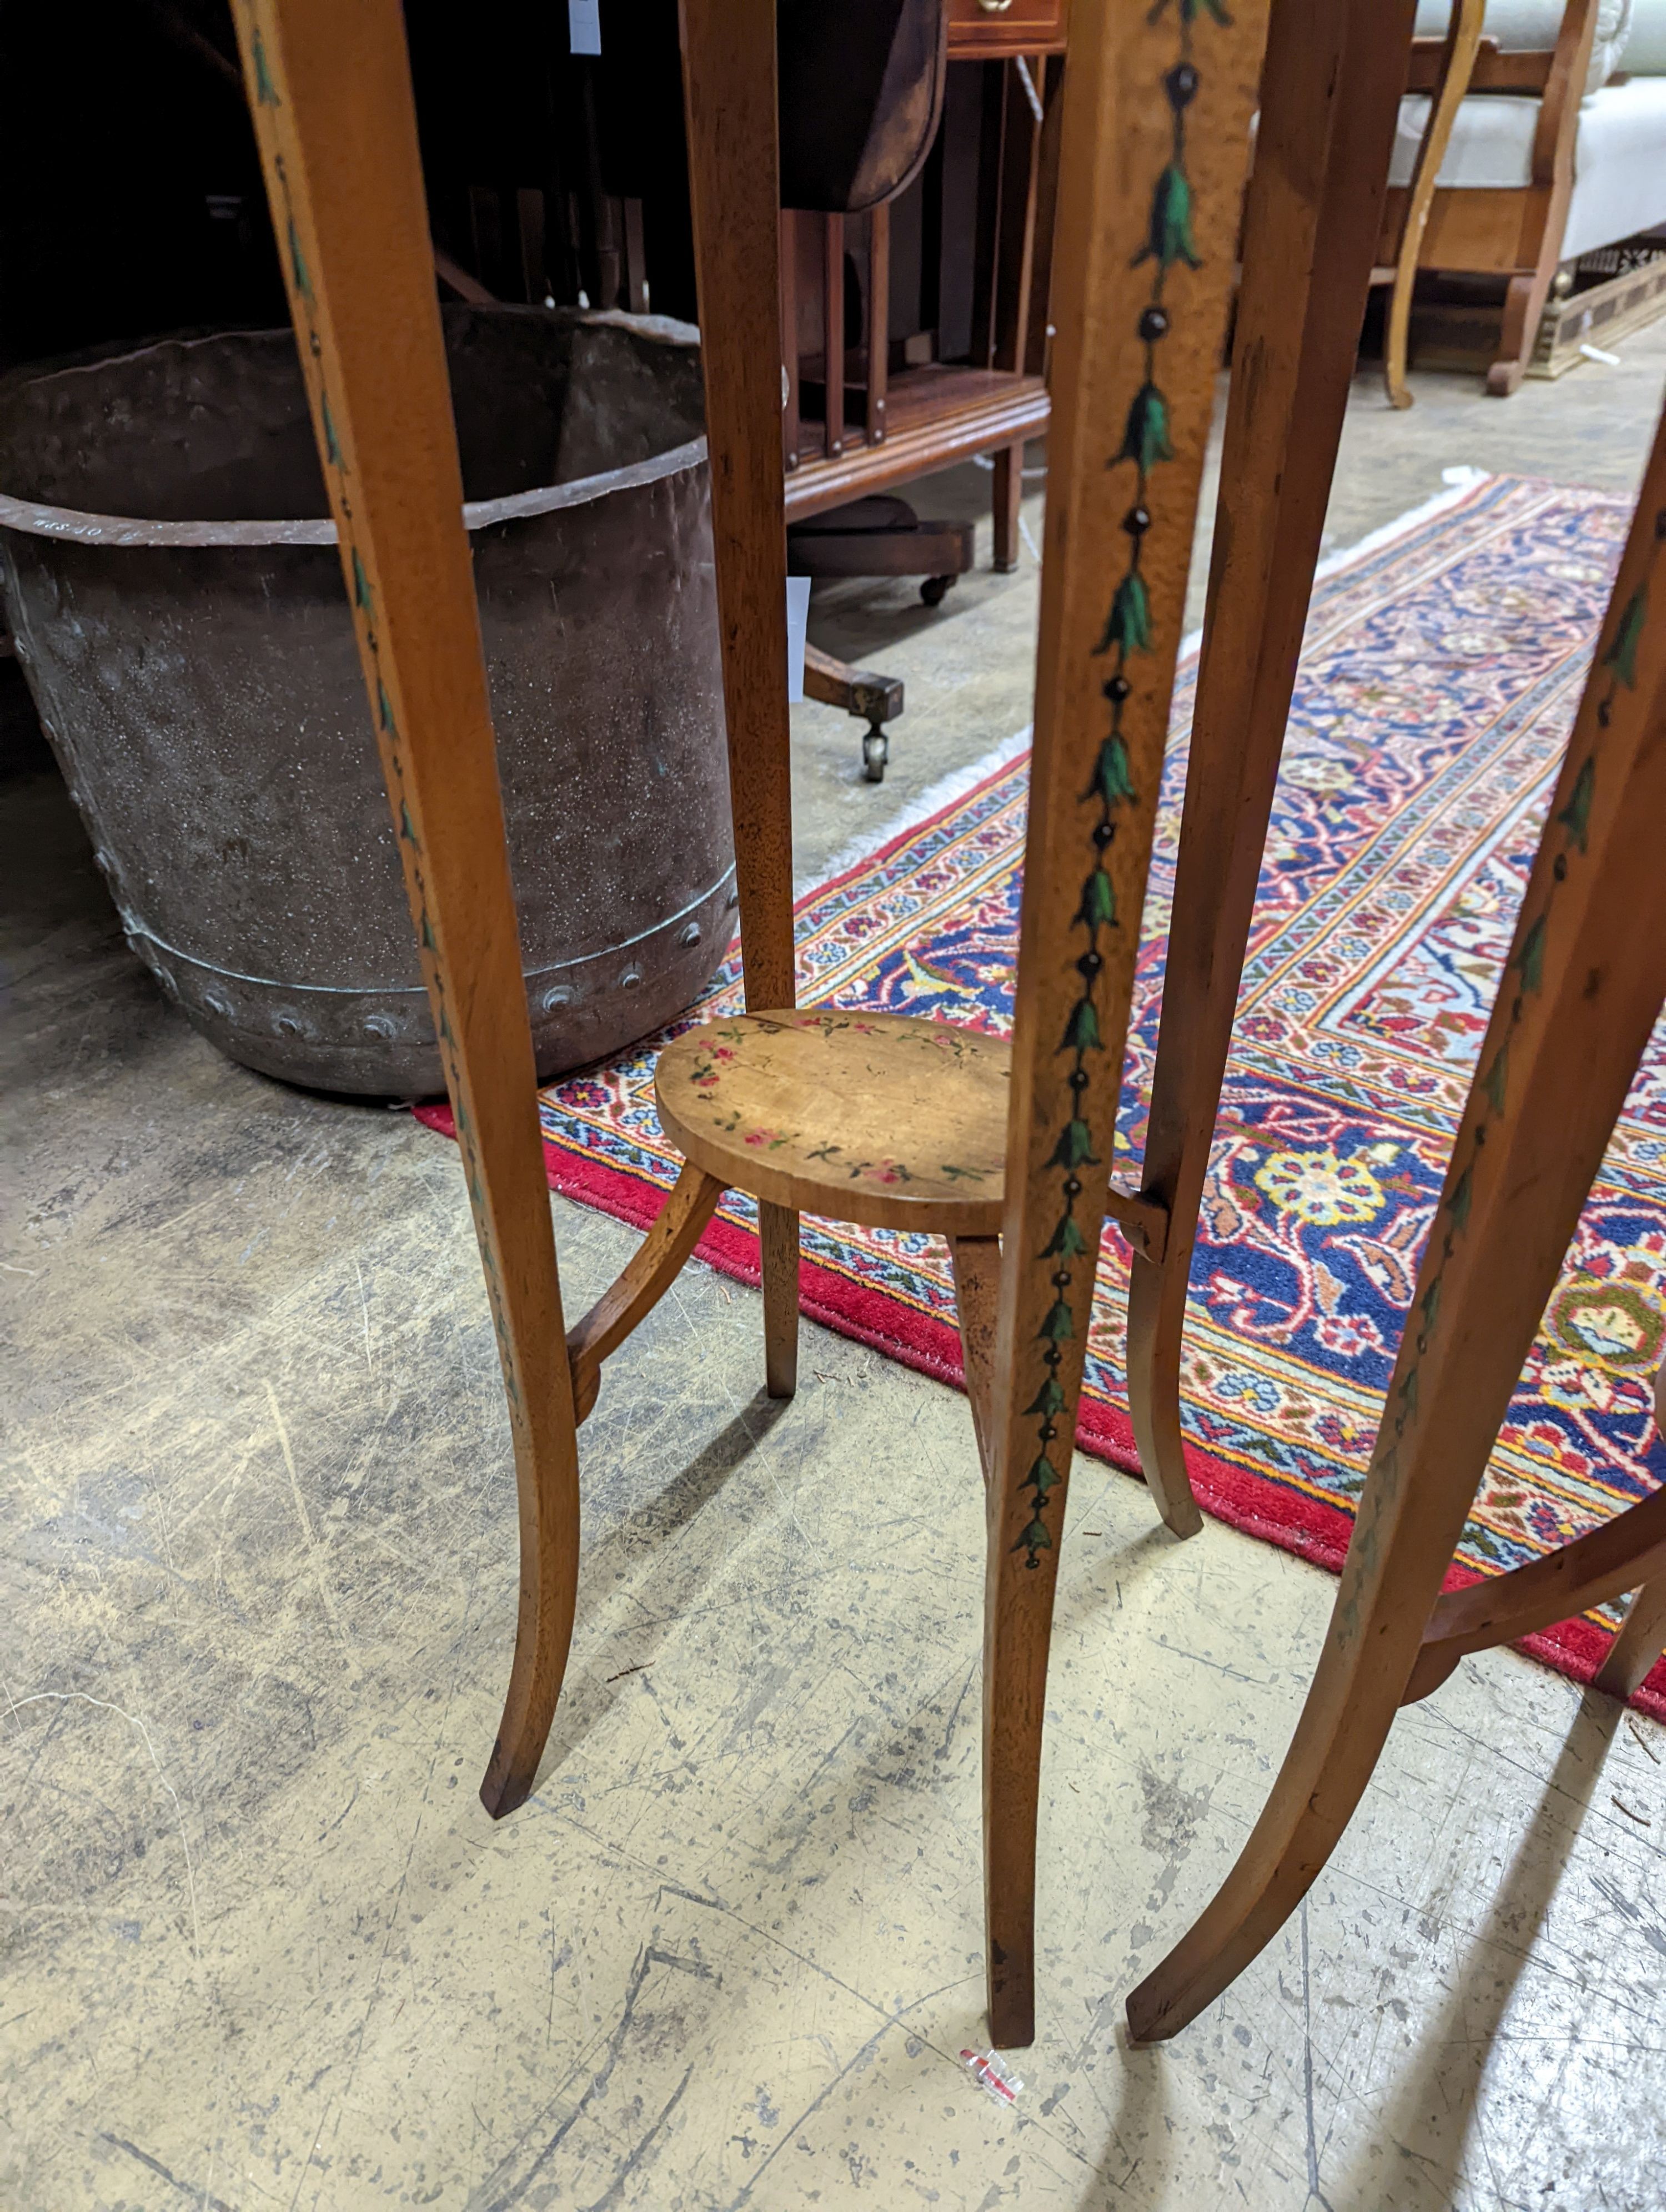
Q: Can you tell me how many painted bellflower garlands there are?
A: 3